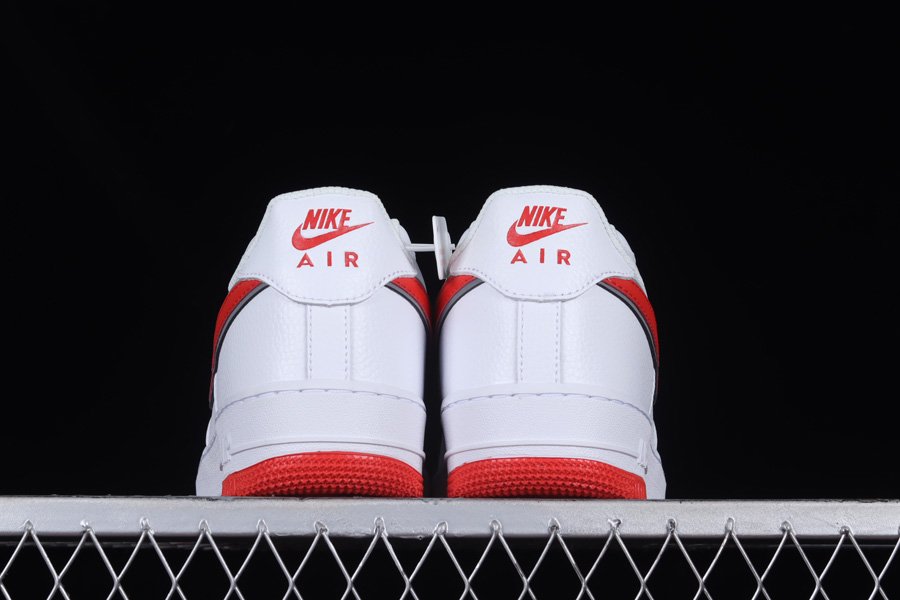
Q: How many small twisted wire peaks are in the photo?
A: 15